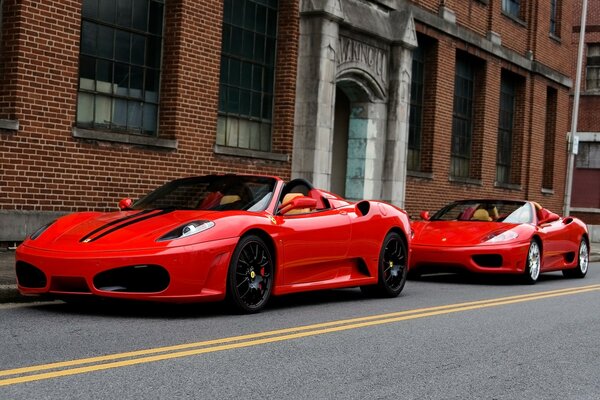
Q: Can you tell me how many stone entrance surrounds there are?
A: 1